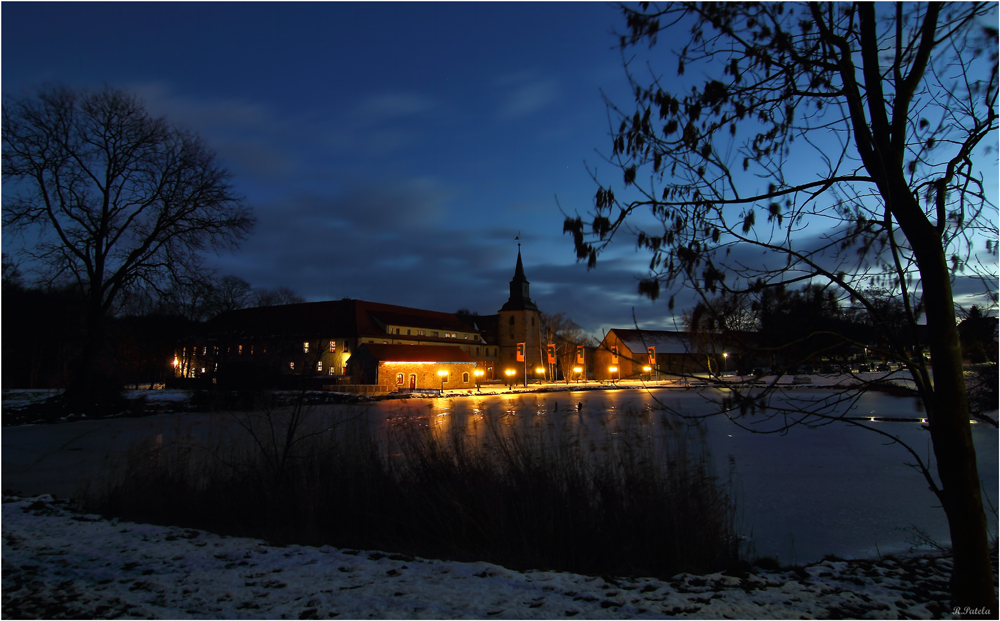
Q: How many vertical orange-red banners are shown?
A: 5